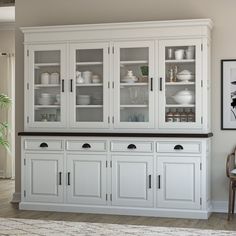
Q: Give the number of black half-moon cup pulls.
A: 4